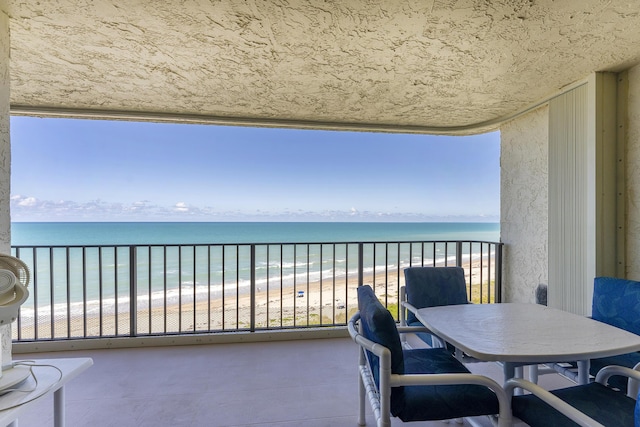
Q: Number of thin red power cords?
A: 0